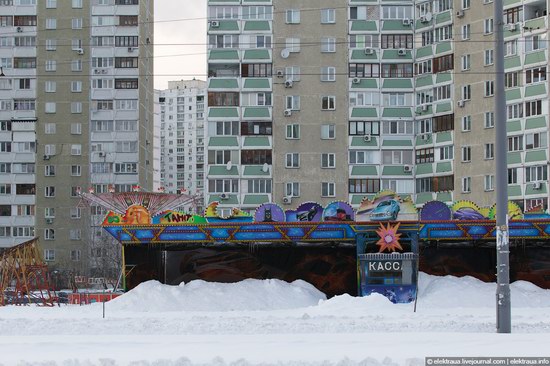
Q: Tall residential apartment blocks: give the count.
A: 3